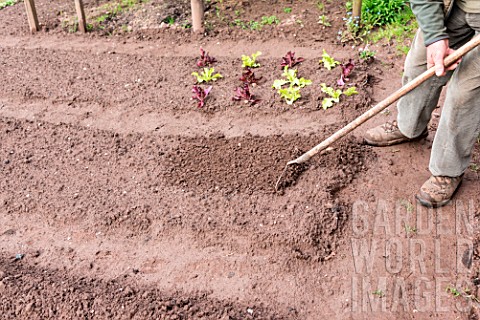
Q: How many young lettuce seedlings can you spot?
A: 12